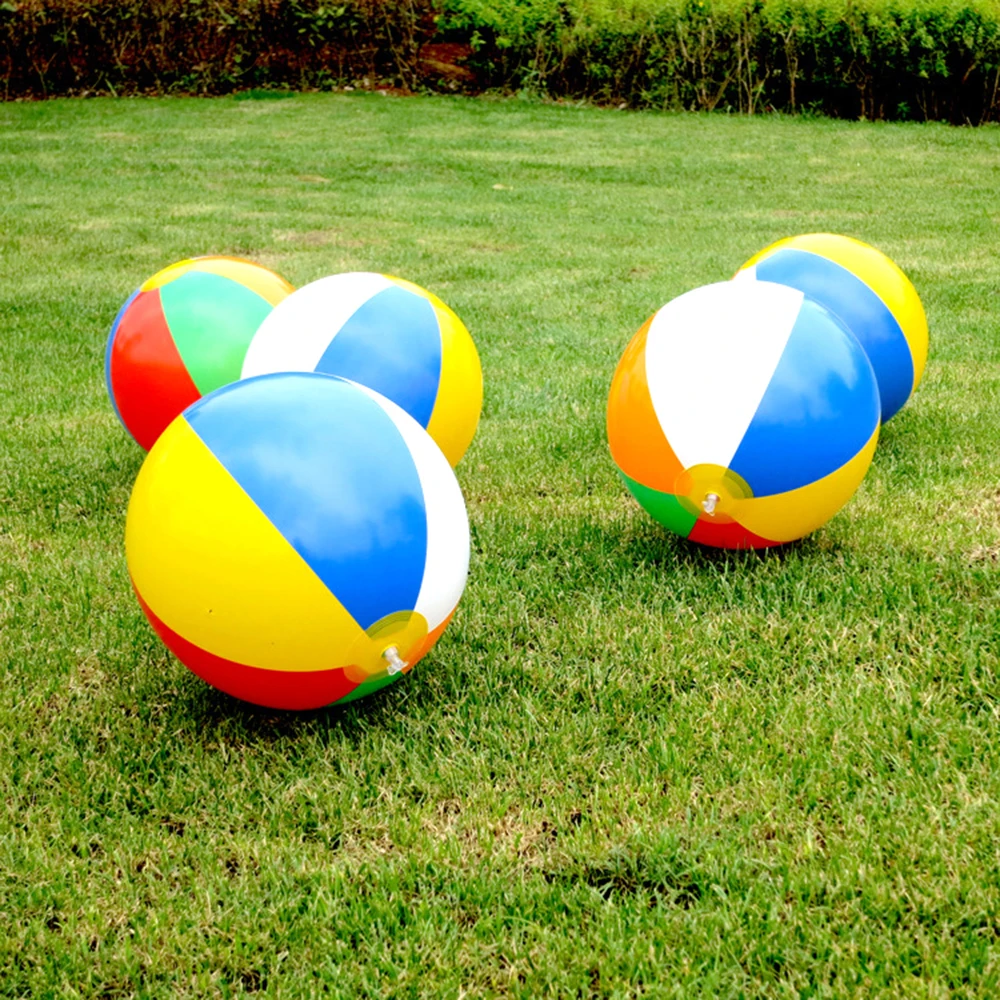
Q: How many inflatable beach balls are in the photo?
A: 5